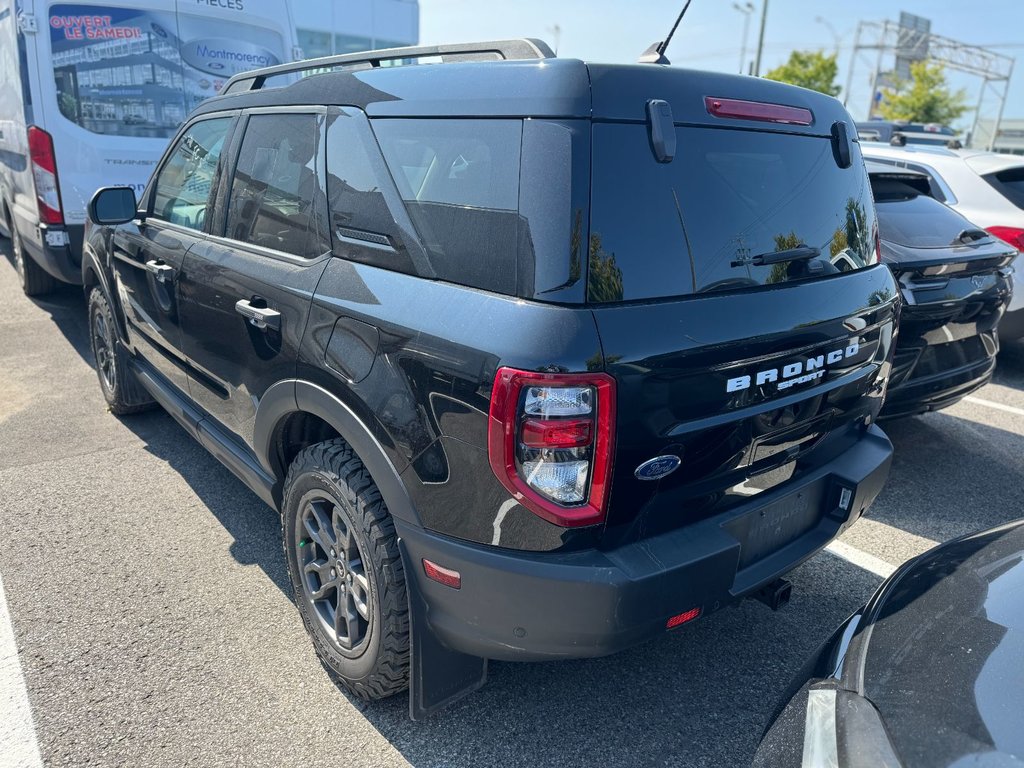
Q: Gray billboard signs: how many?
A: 1